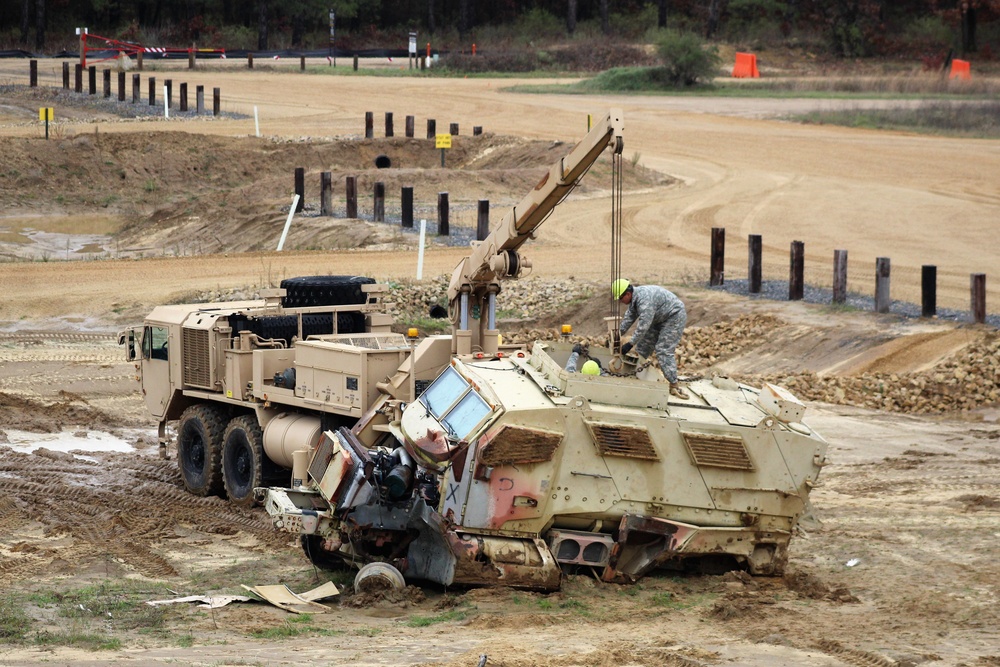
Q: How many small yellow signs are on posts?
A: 2